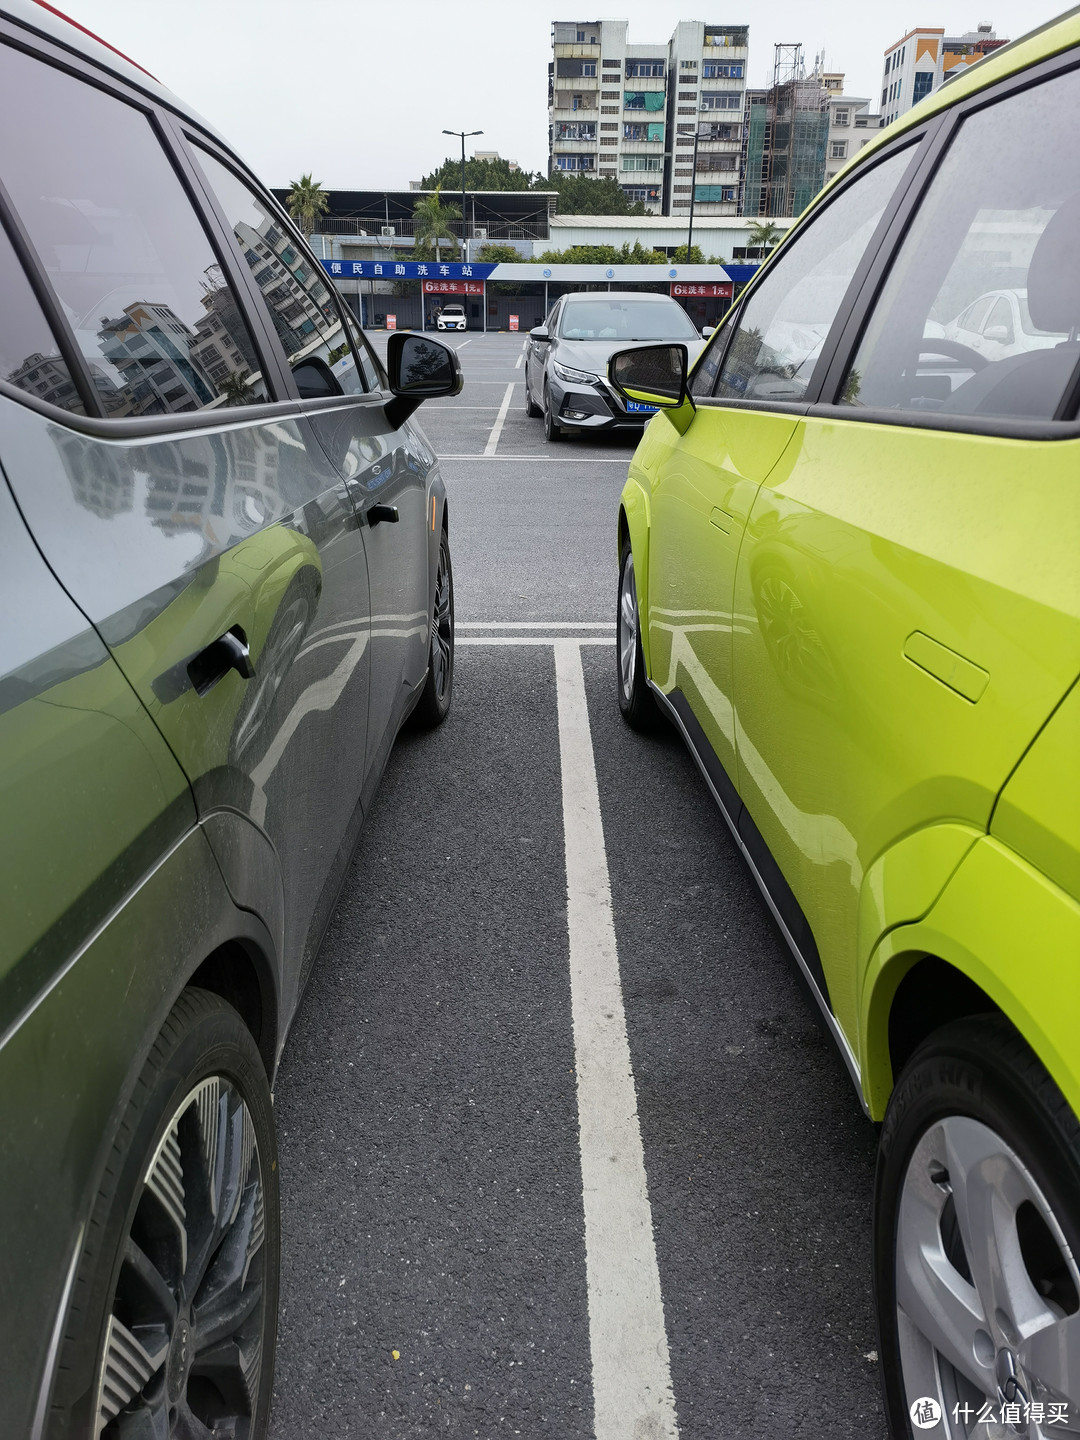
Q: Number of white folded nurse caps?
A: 0